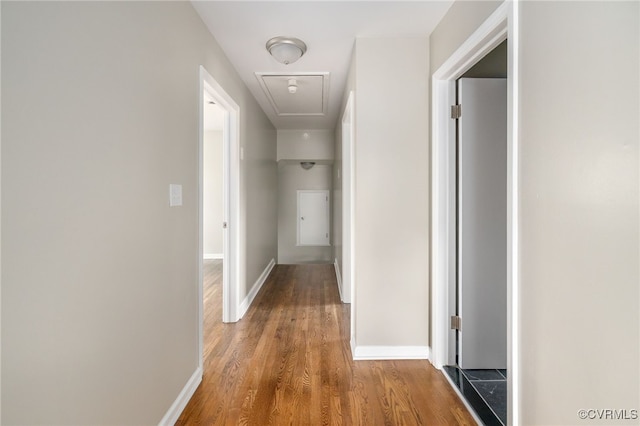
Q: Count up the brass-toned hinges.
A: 2